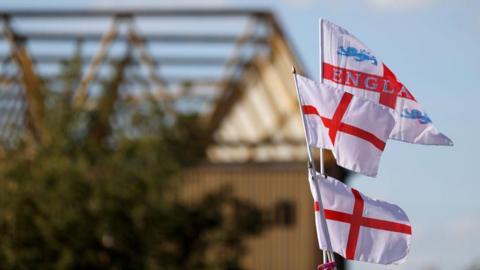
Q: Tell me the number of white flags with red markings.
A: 3